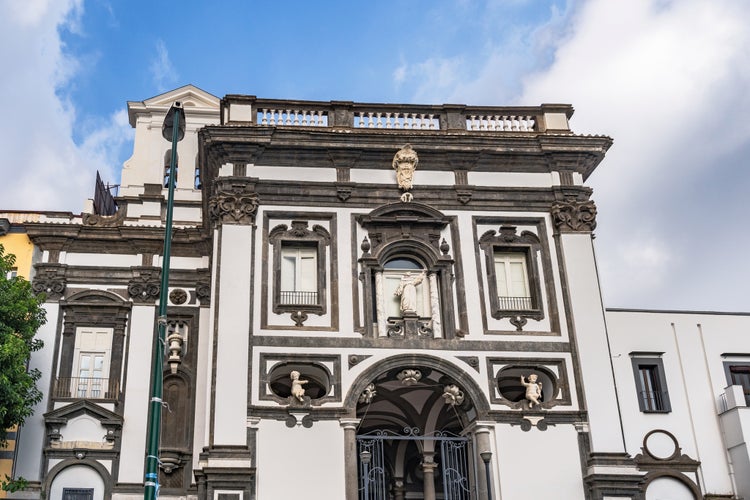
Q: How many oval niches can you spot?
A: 2